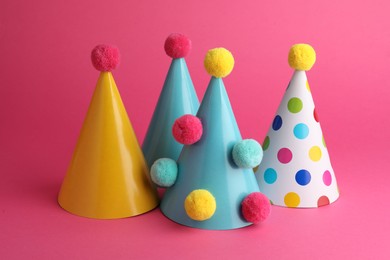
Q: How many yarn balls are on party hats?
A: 9